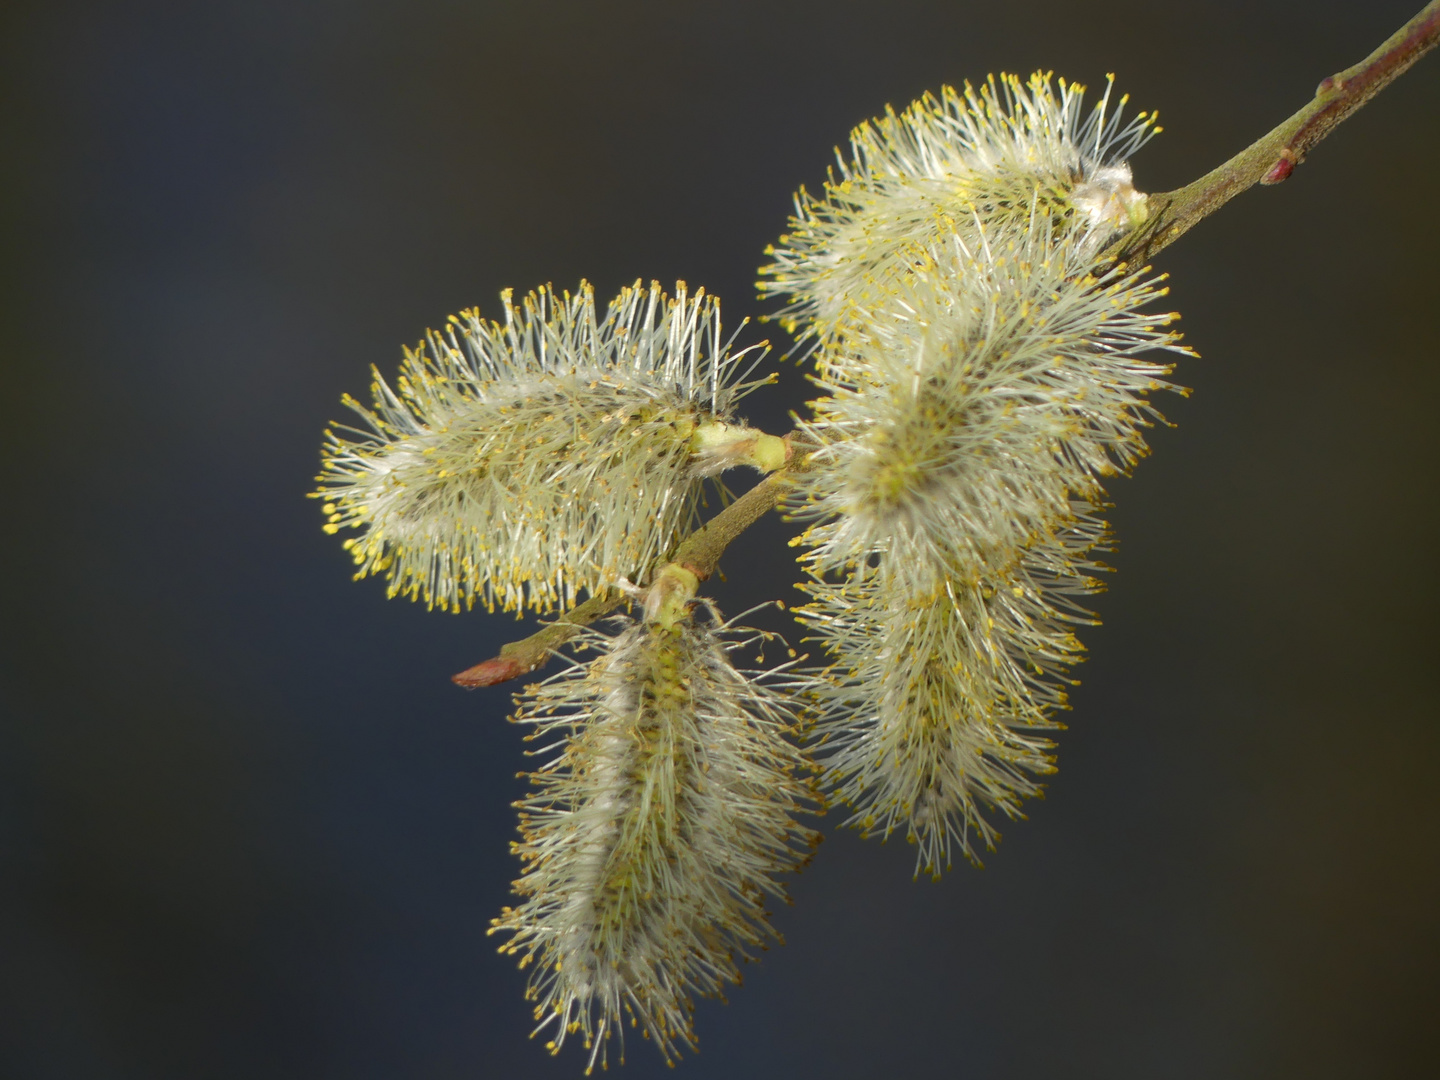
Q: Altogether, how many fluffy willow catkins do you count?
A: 5